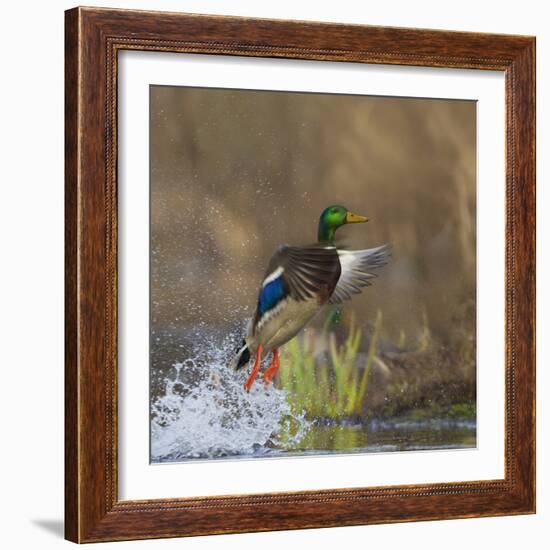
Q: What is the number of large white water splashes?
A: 1